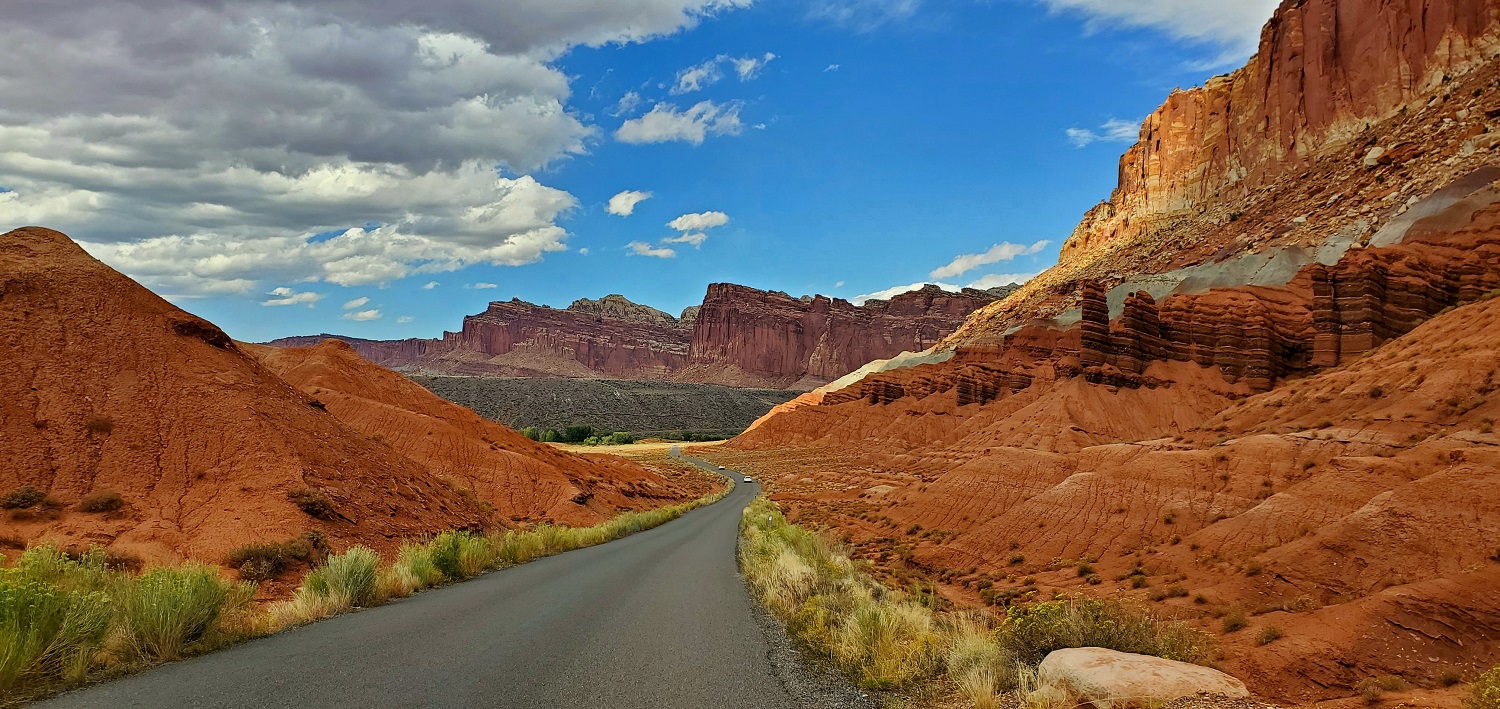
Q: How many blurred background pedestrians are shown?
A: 0